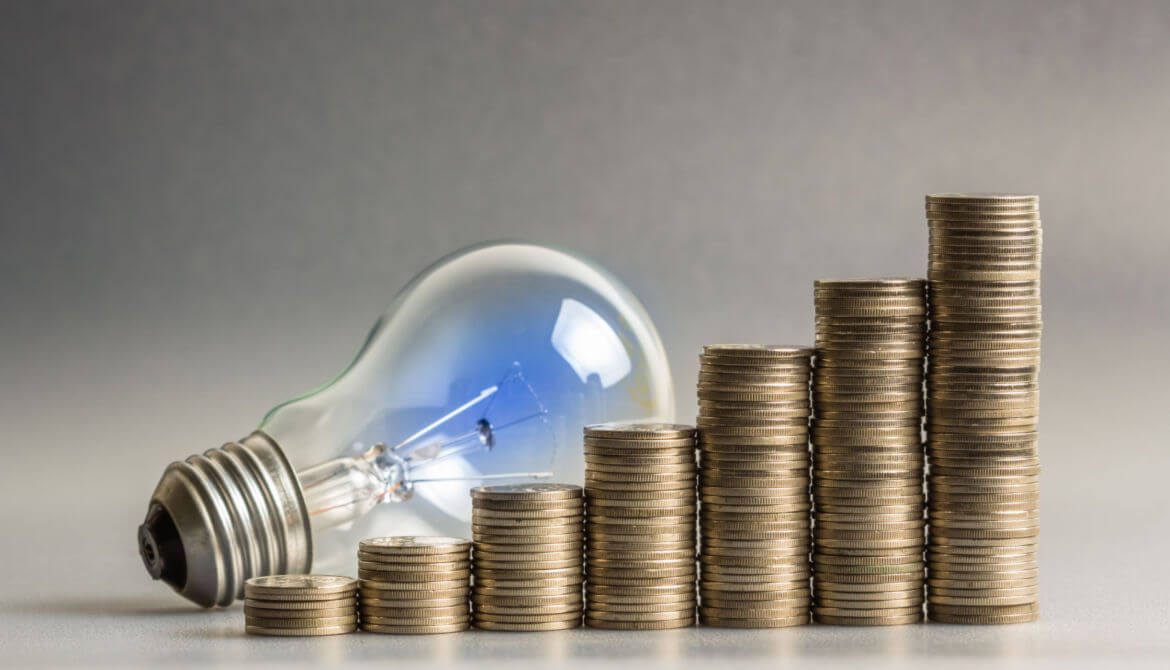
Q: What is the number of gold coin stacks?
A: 7